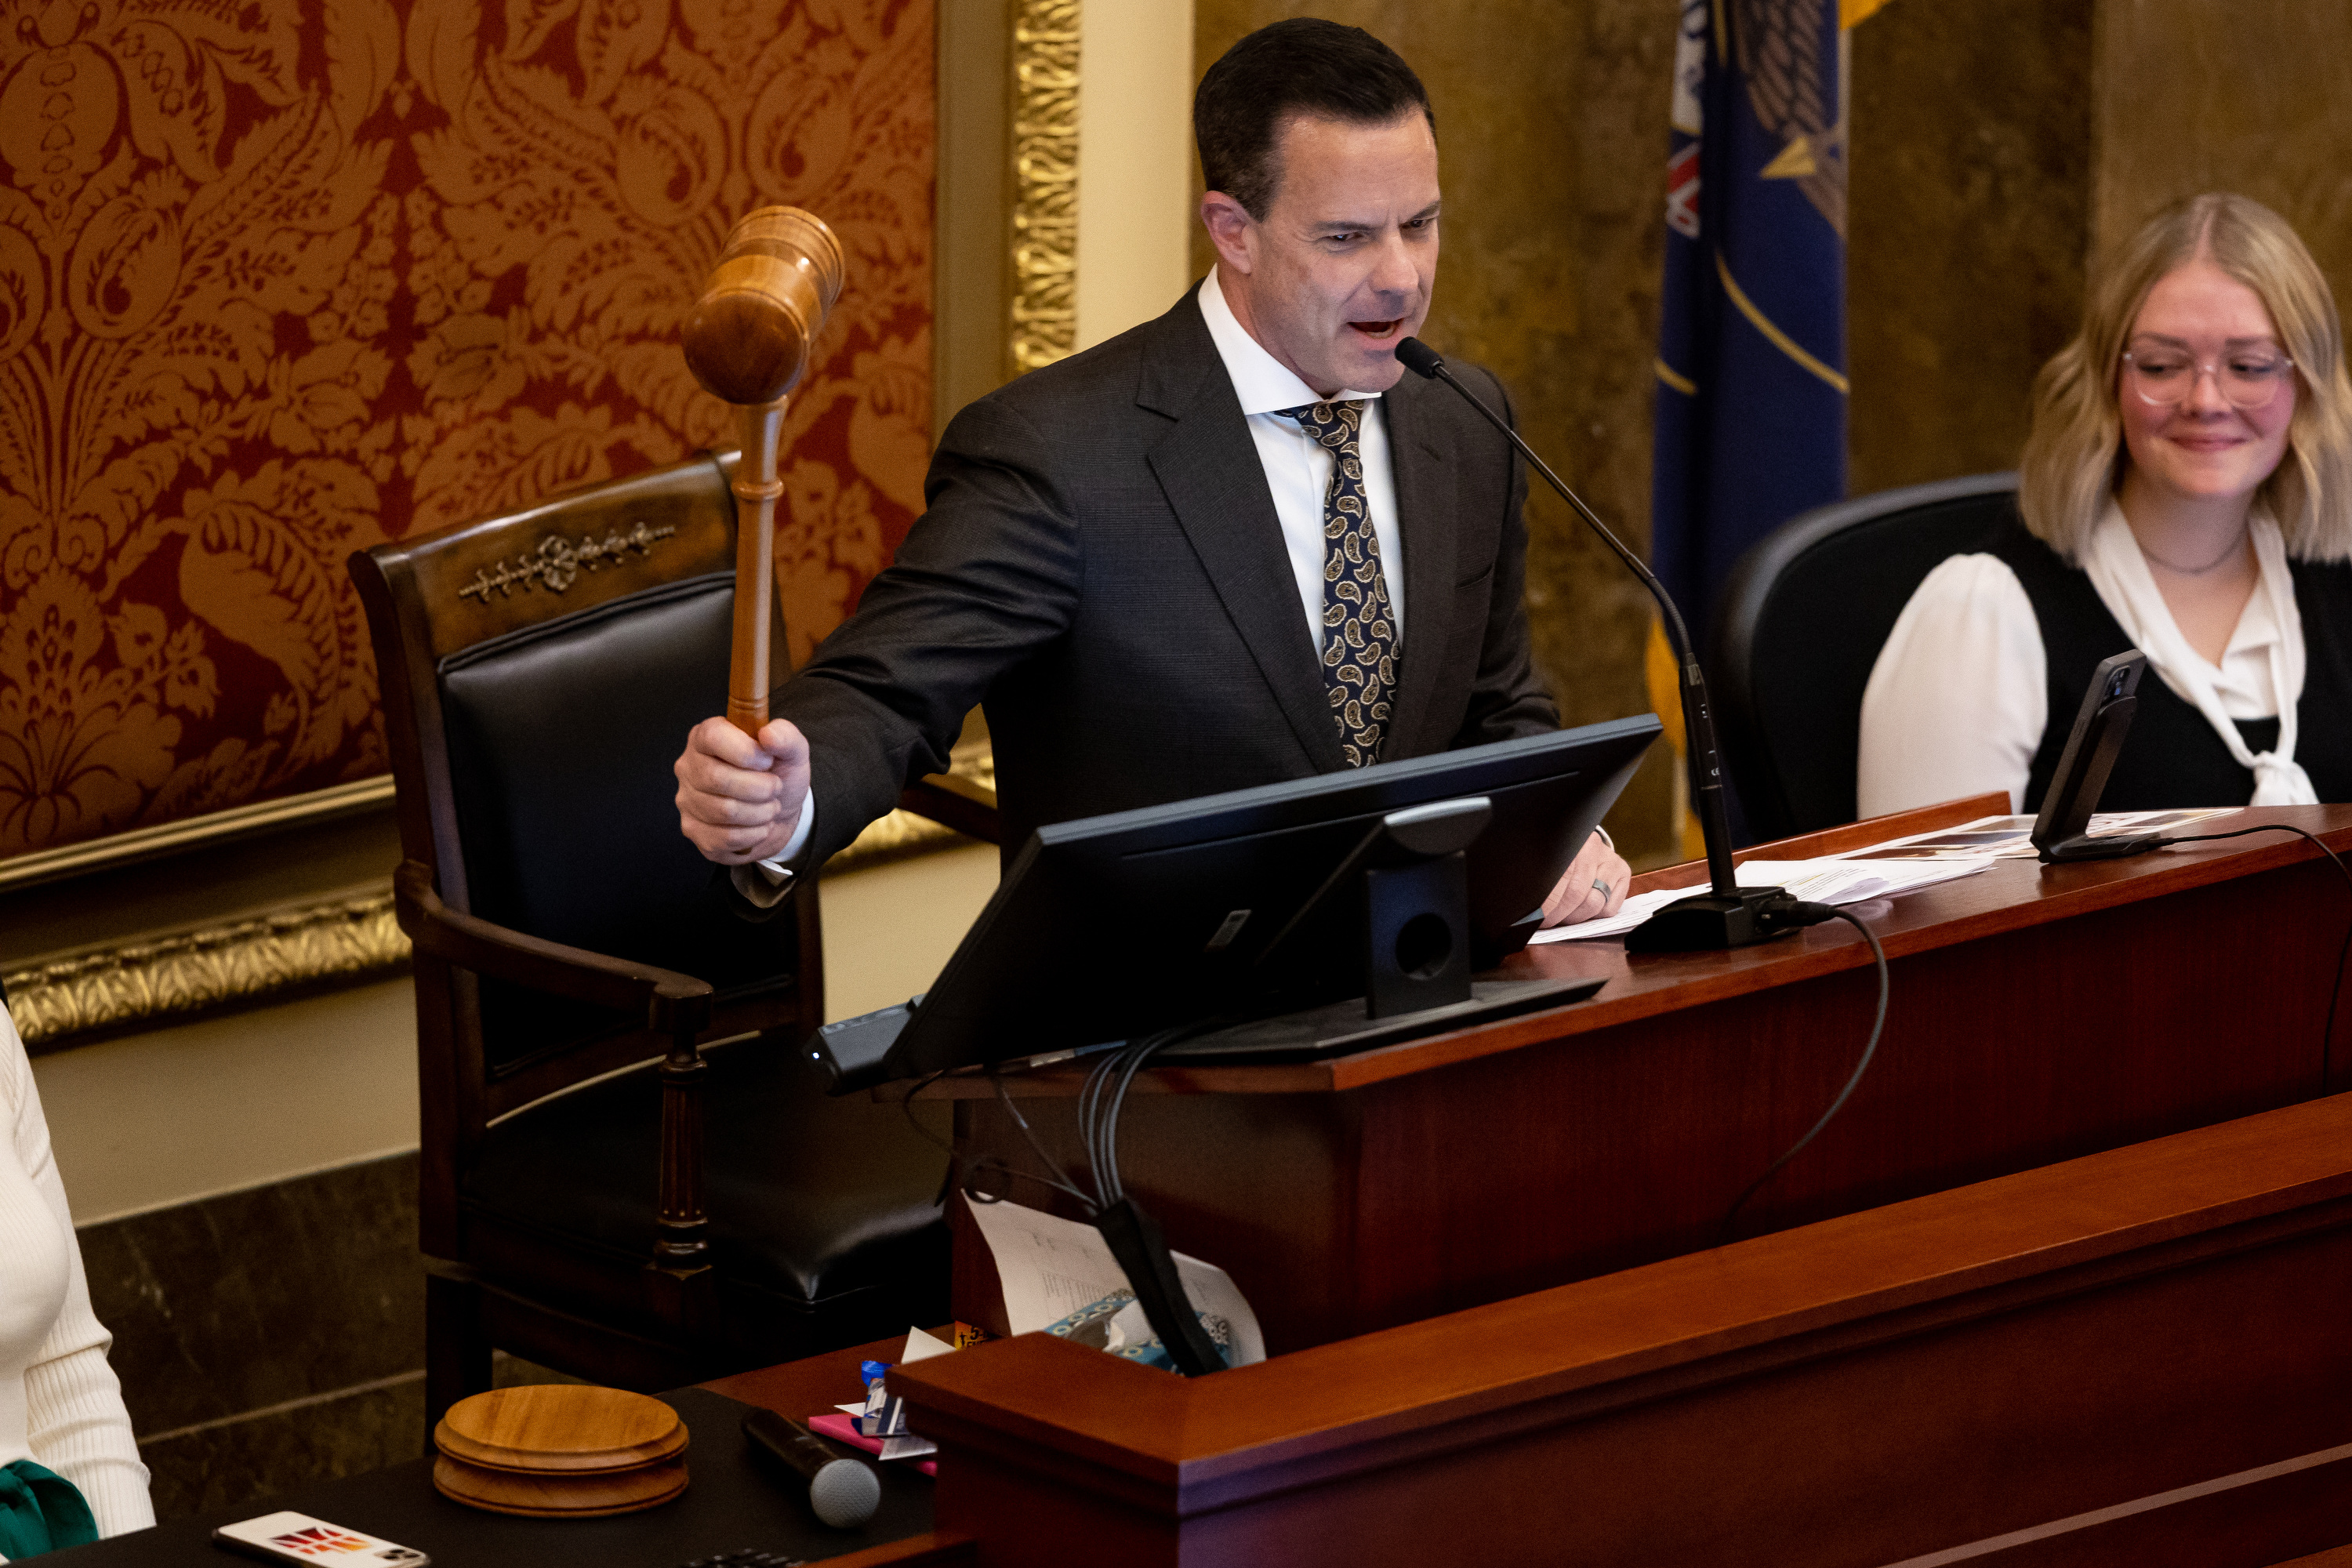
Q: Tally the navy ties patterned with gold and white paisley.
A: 1